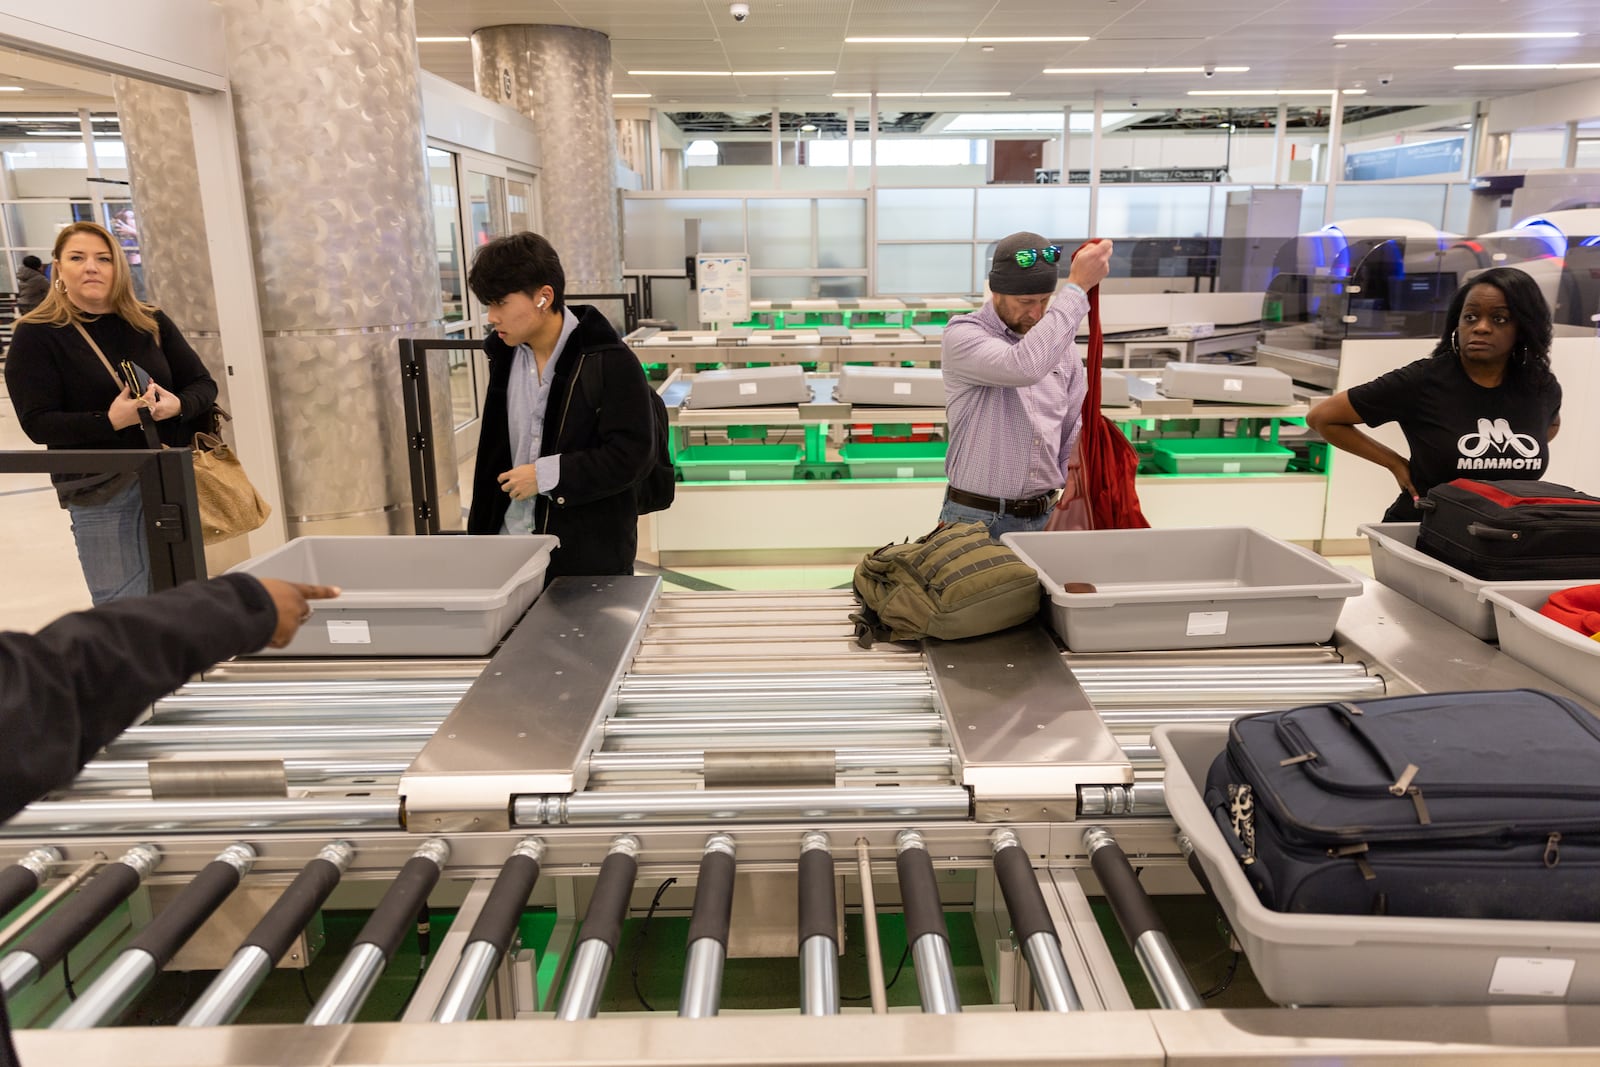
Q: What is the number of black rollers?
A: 13